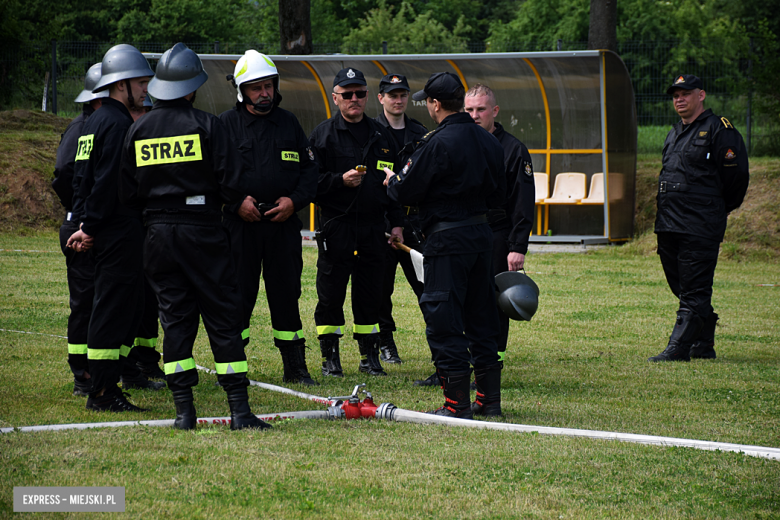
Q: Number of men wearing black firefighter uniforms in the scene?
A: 10